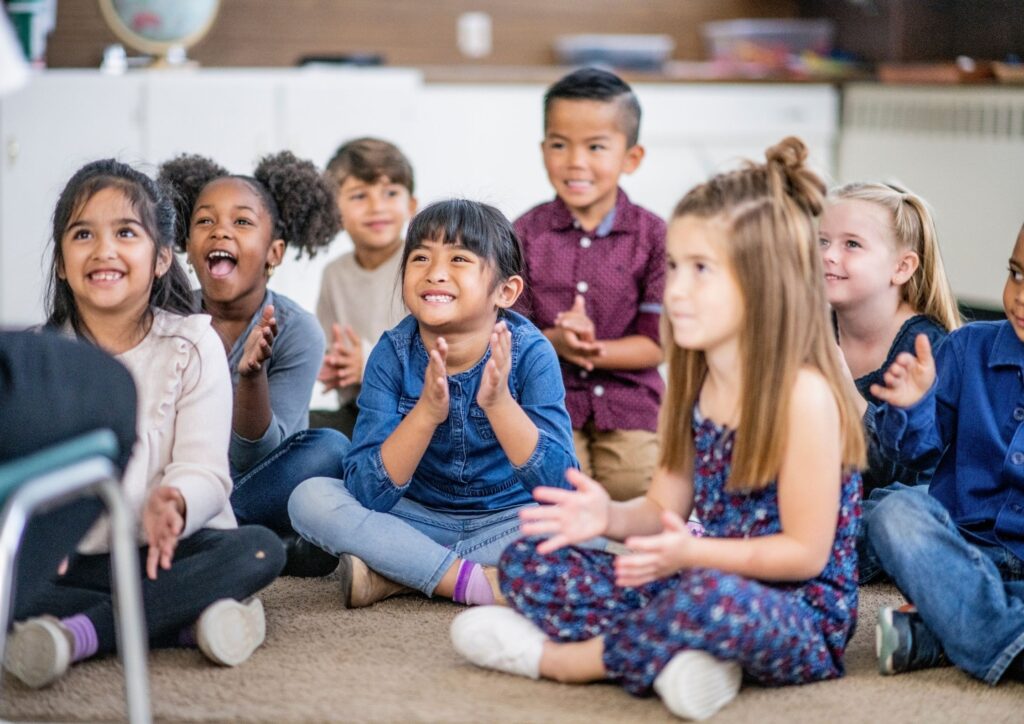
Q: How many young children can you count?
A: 8